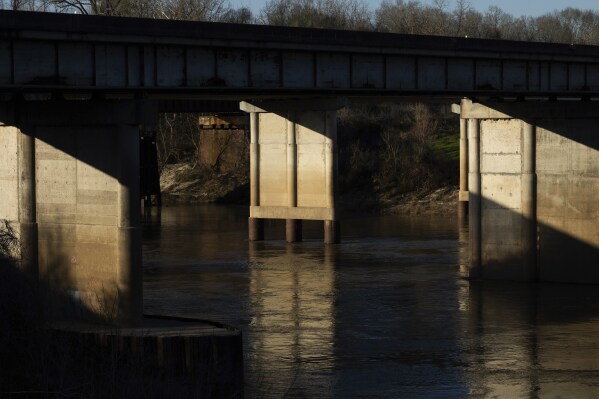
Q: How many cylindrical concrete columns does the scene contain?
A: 8